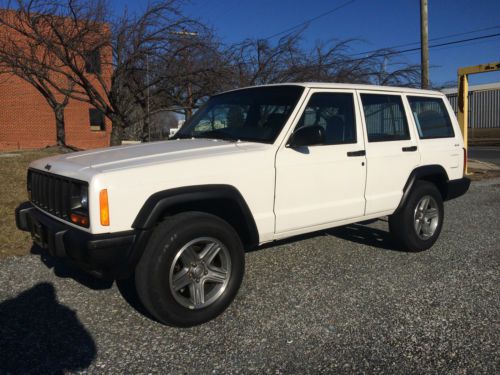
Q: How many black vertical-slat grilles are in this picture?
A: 1